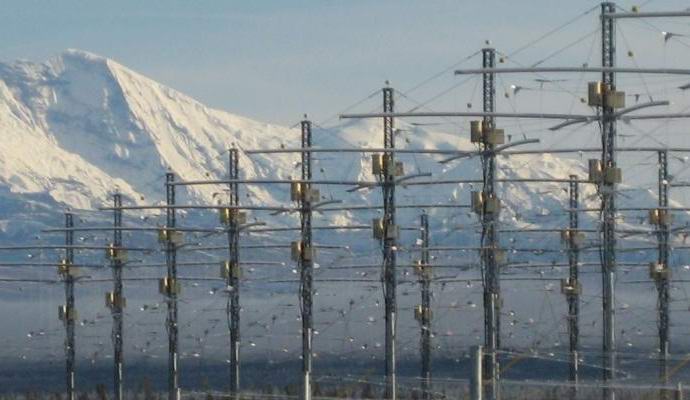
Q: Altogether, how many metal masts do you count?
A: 11